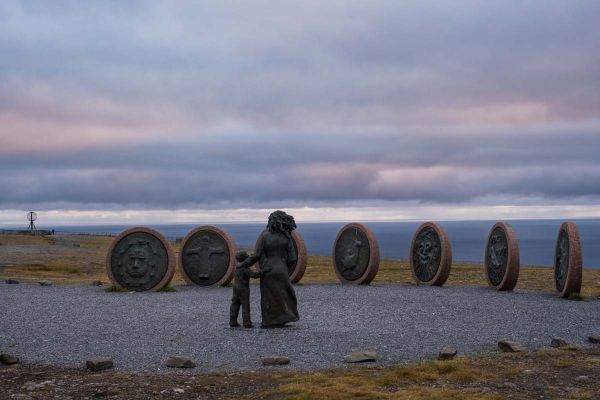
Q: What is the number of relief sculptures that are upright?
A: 7